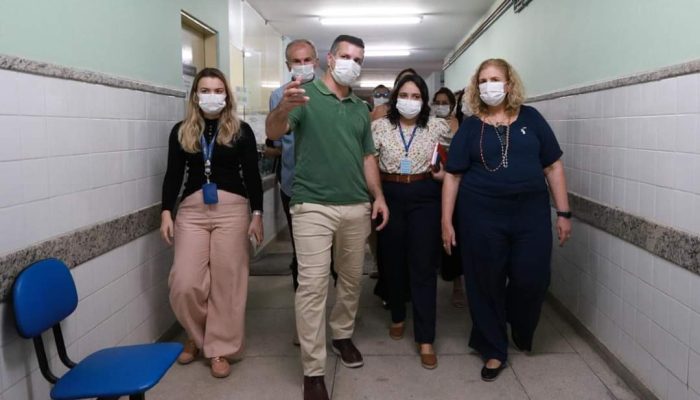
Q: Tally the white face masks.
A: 7